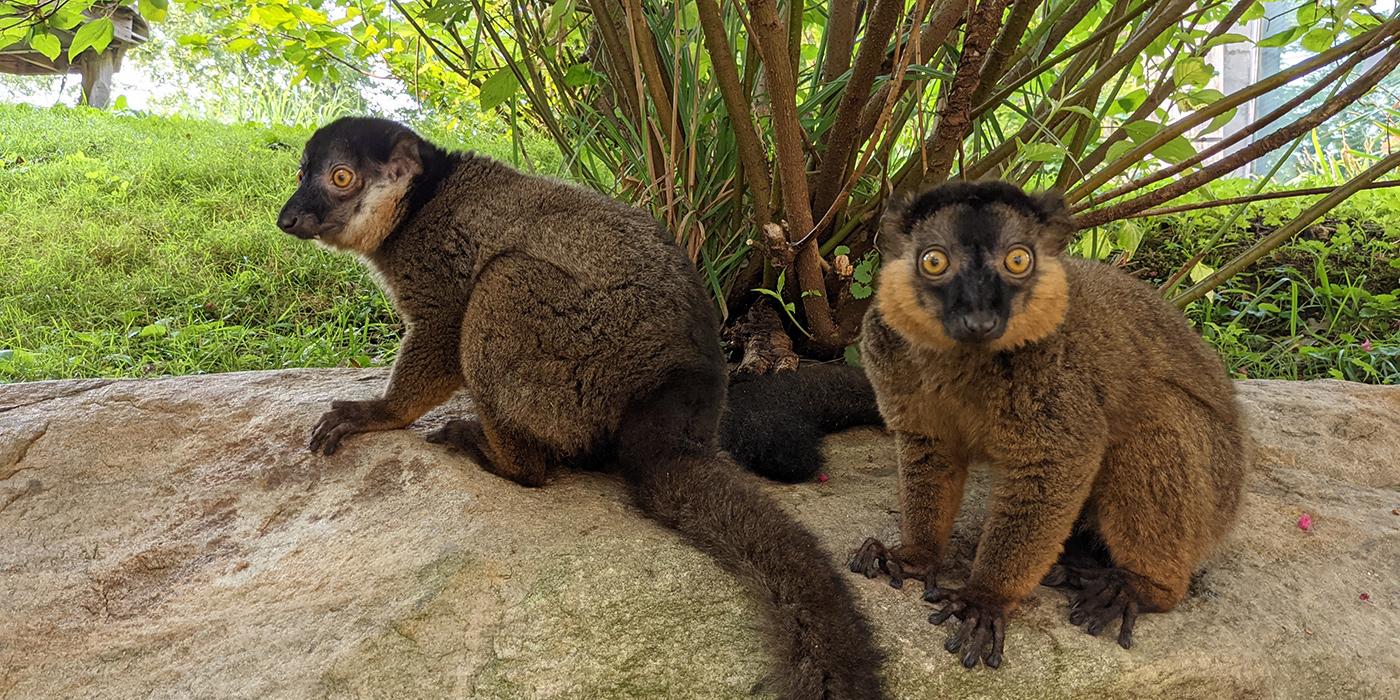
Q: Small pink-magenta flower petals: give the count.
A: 4